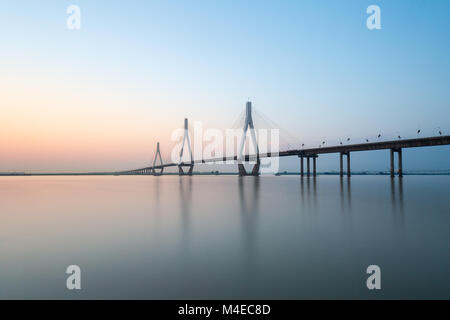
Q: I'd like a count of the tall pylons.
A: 3